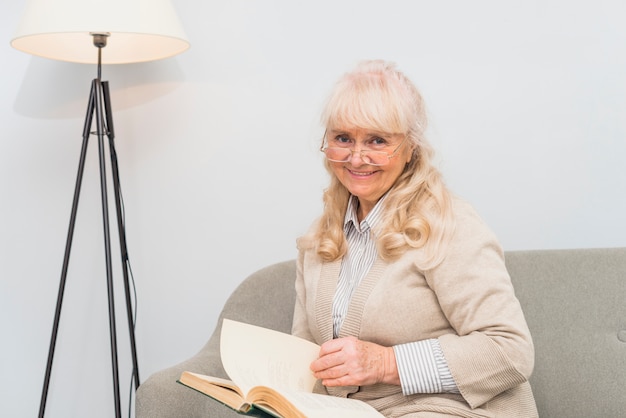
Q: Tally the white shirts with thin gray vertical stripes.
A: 1